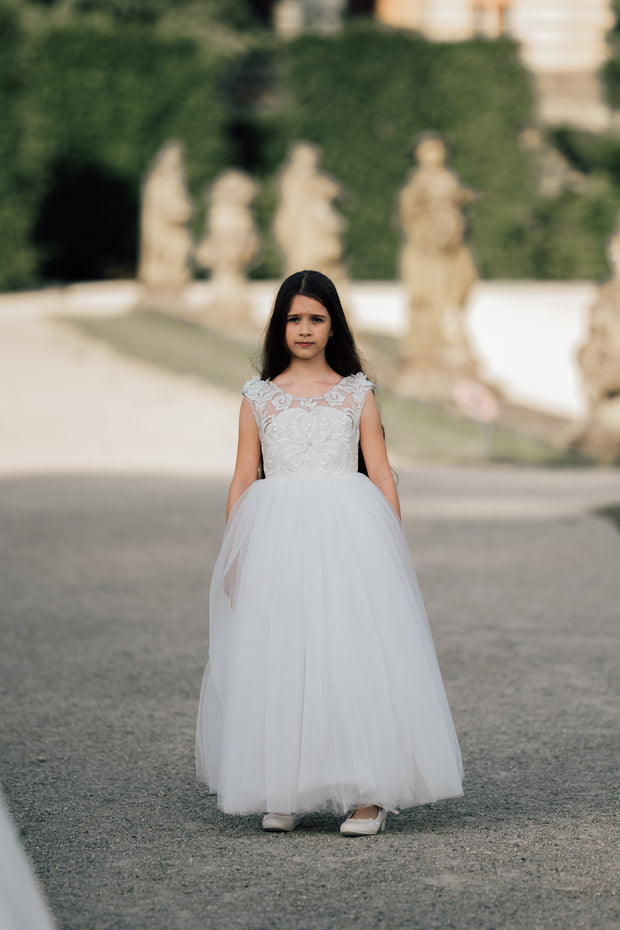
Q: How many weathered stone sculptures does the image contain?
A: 5